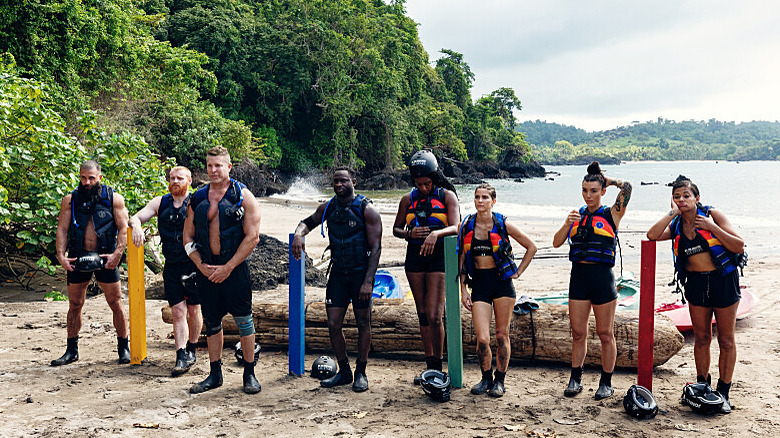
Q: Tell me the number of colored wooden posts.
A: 4